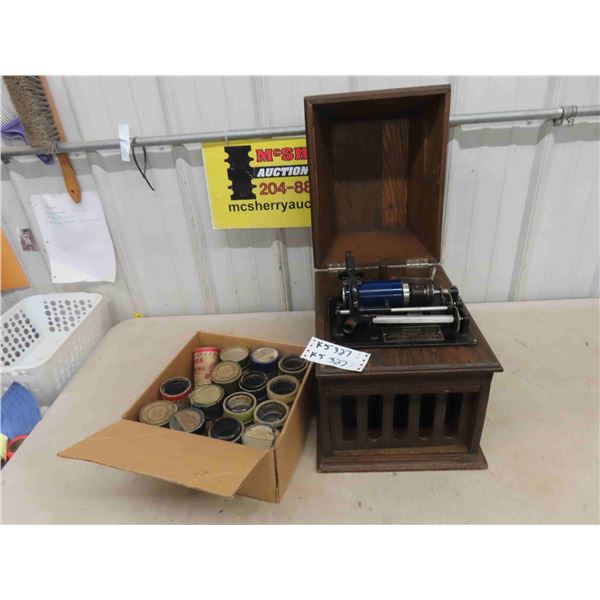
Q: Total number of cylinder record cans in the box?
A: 15